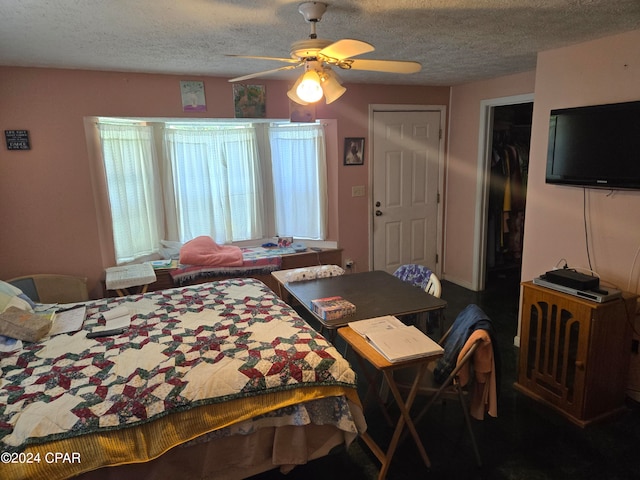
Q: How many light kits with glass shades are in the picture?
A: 1